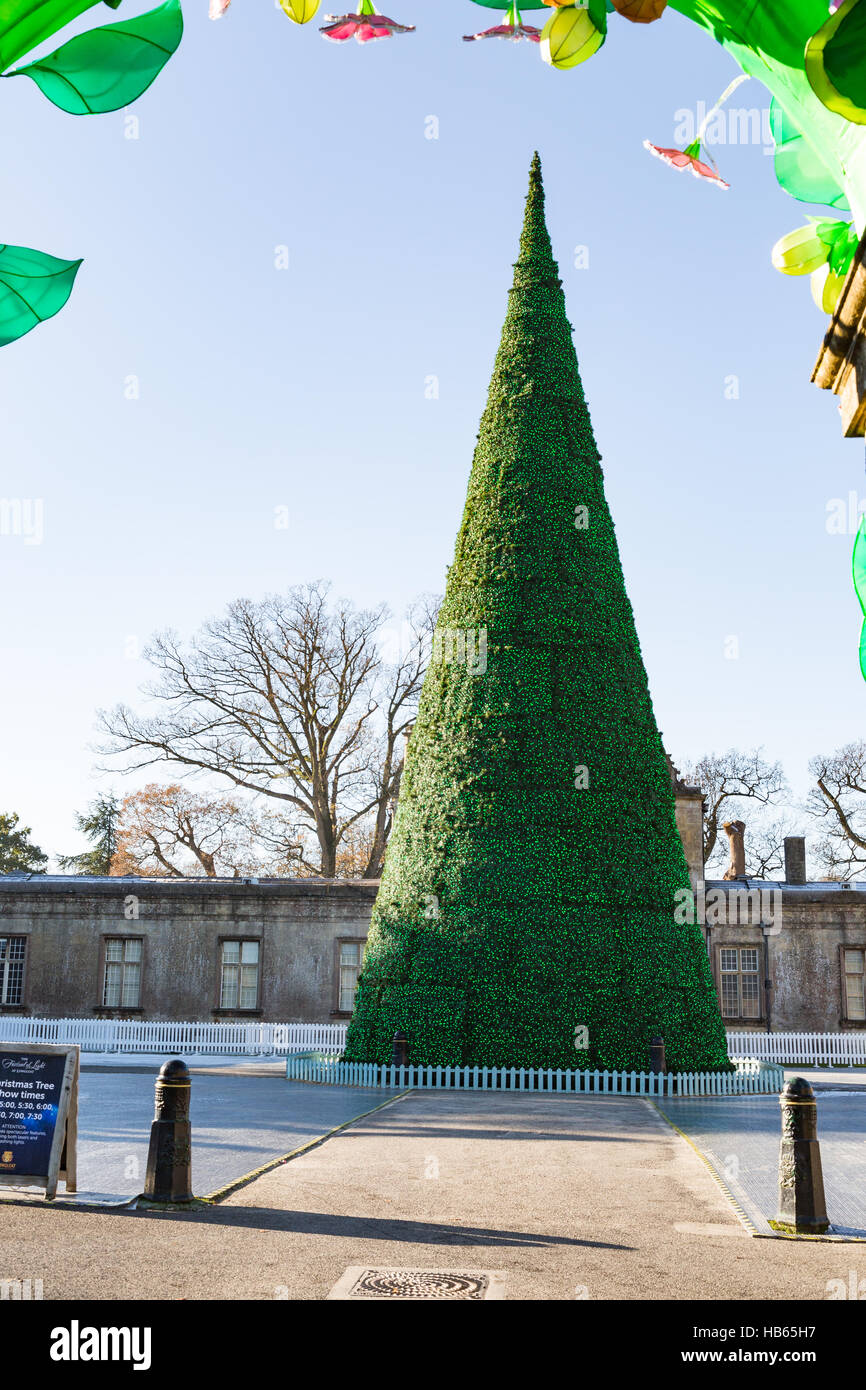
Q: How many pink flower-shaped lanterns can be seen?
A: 3